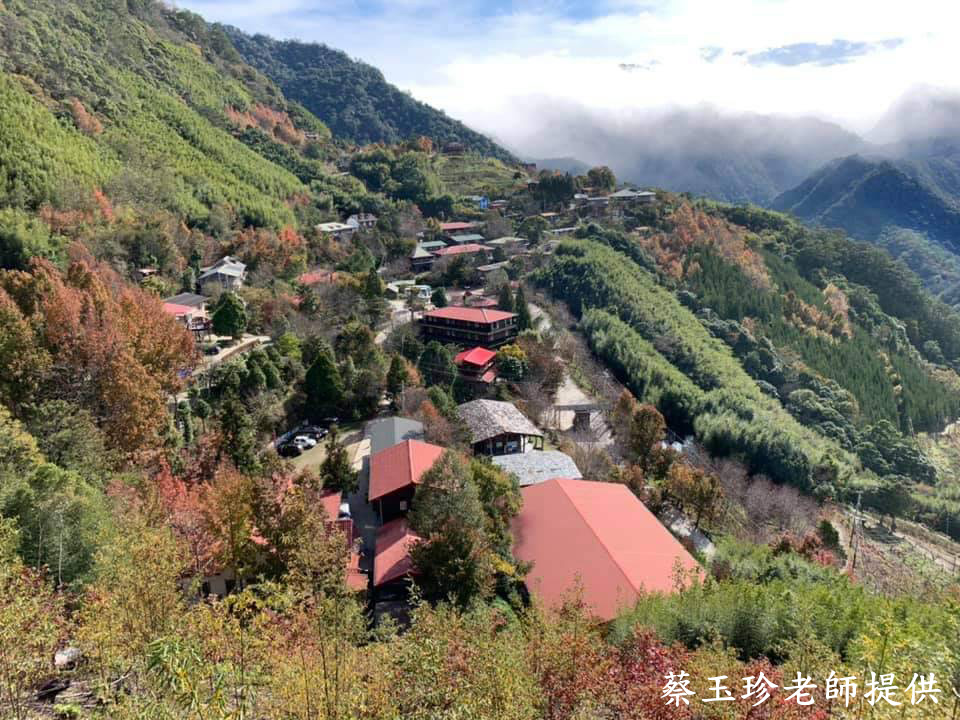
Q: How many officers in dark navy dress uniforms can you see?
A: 0